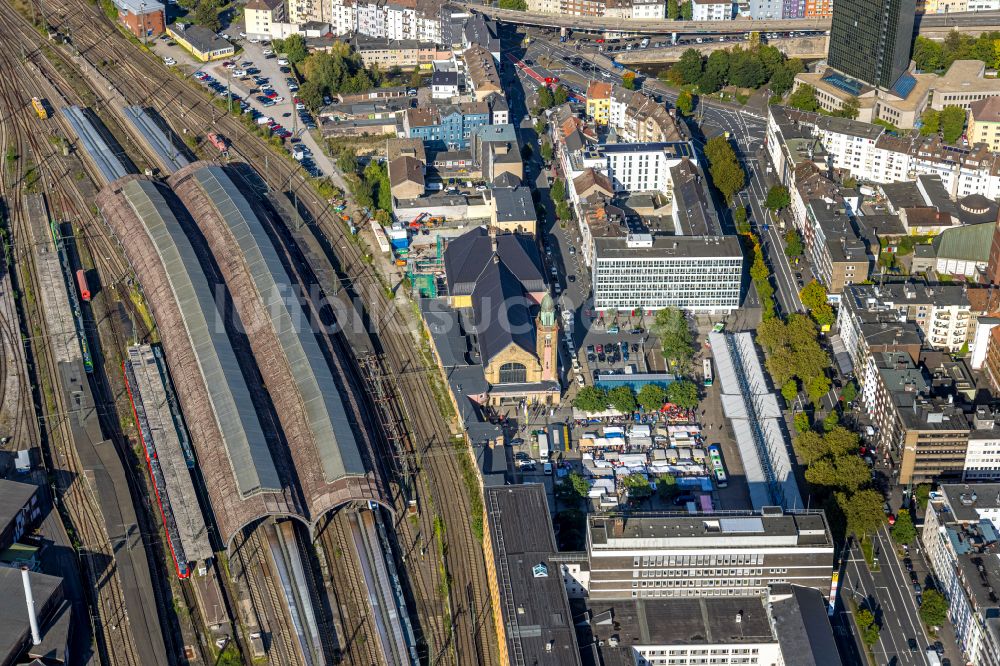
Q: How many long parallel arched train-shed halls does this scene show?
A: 2